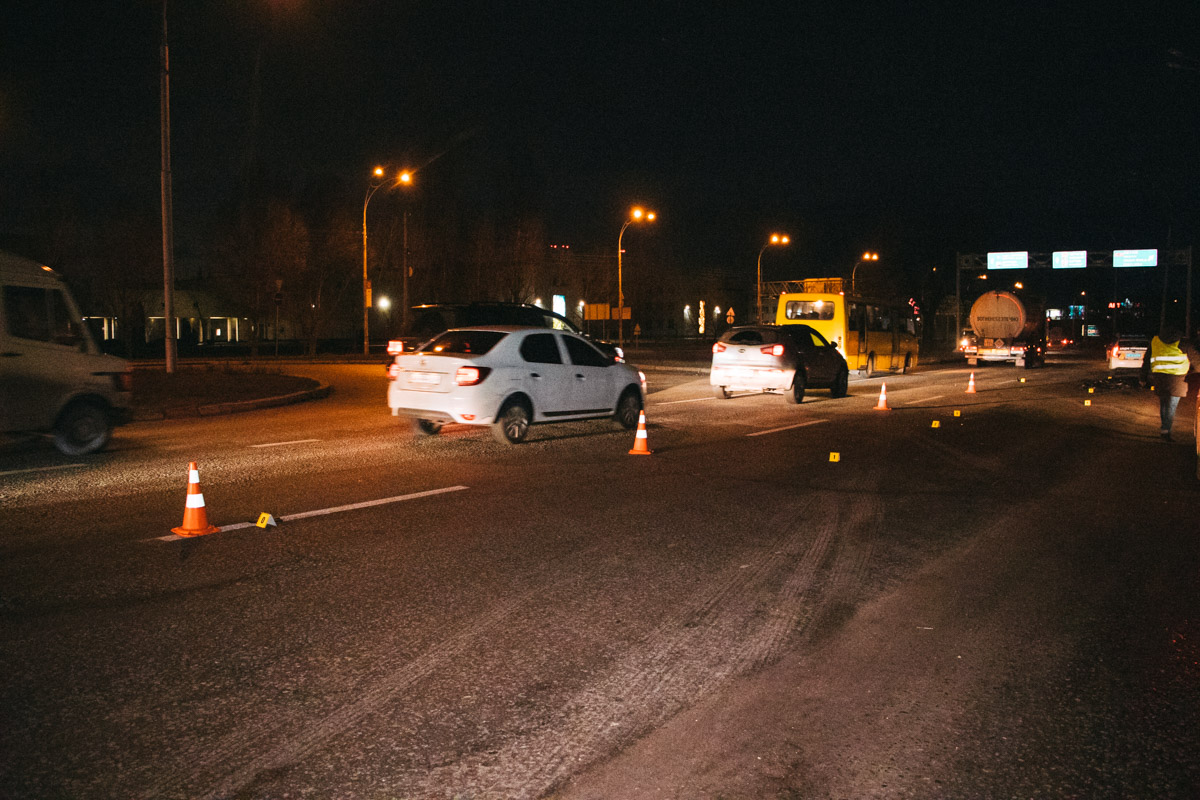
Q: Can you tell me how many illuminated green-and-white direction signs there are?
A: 3